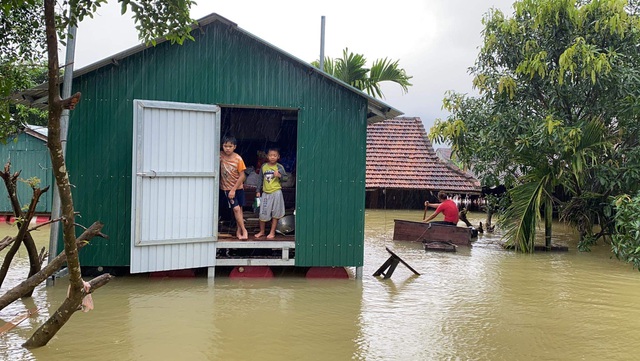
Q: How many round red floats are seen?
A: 3